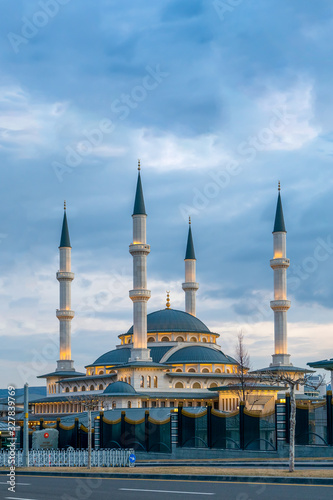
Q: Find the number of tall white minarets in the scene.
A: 4